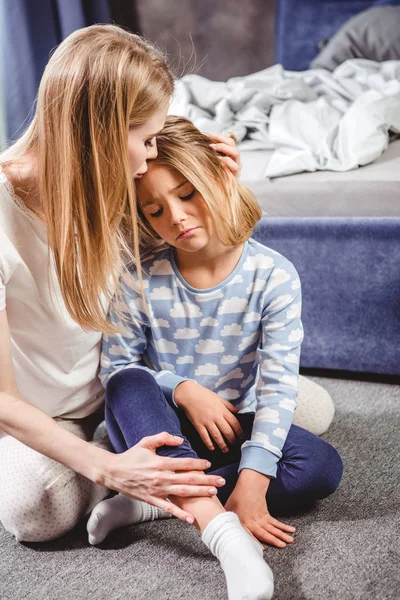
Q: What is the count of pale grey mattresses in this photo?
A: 1